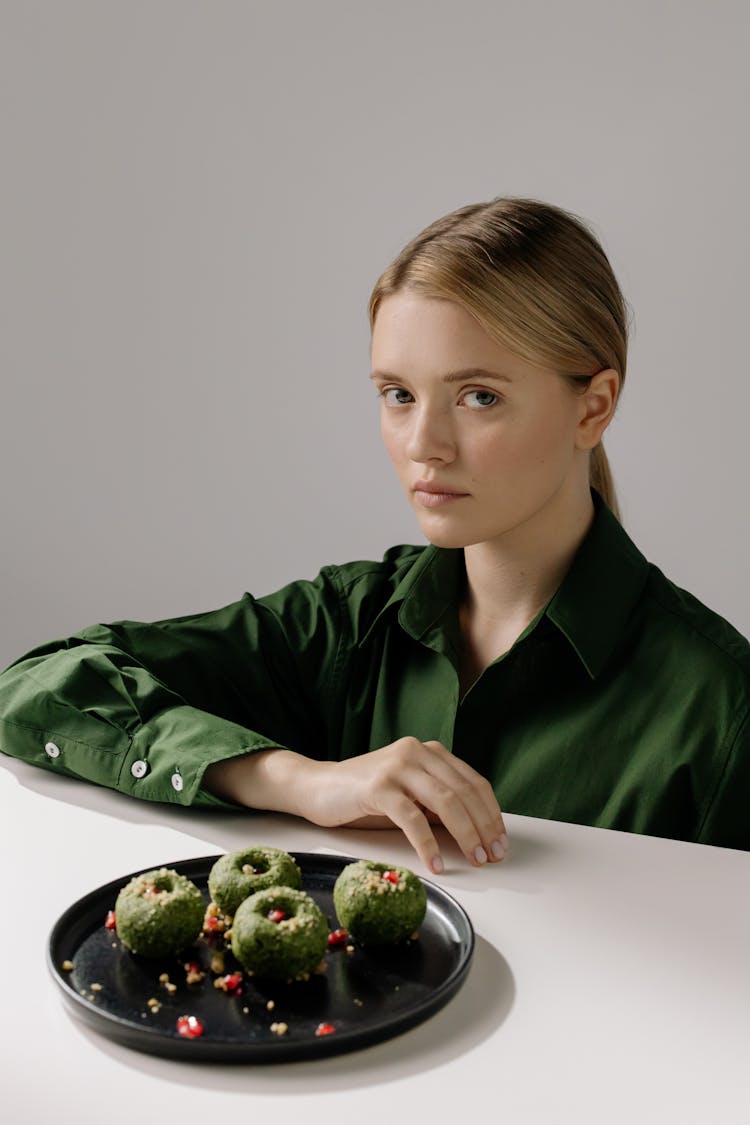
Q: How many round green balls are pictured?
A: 4